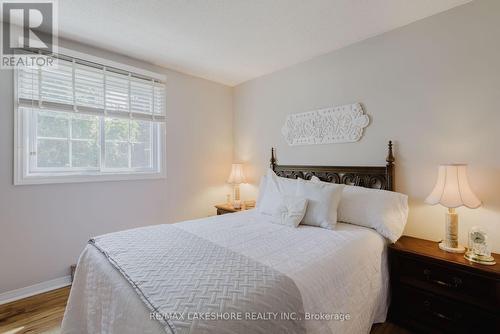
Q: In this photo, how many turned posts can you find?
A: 2